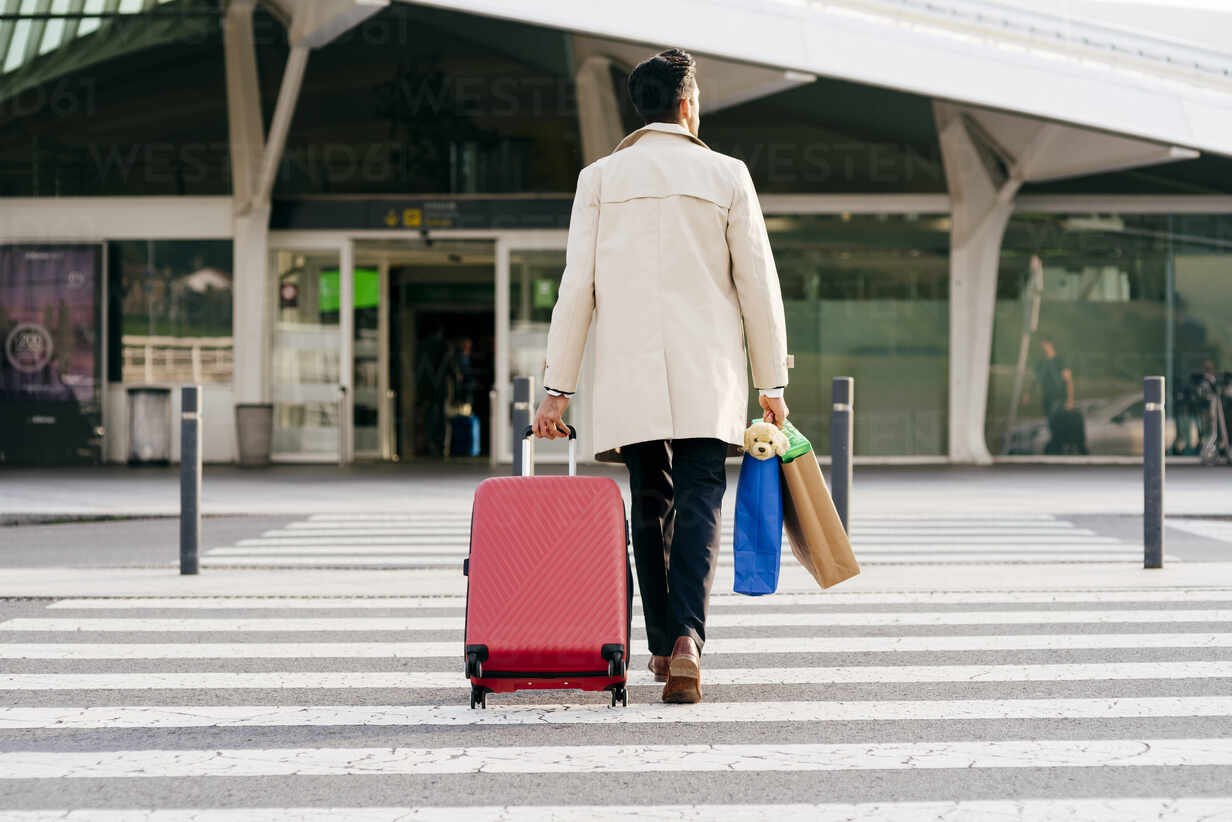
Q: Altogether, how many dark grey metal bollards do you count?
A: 4